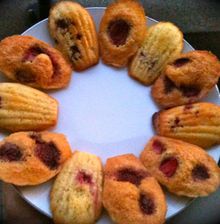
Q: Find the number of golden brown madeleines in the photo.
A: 11